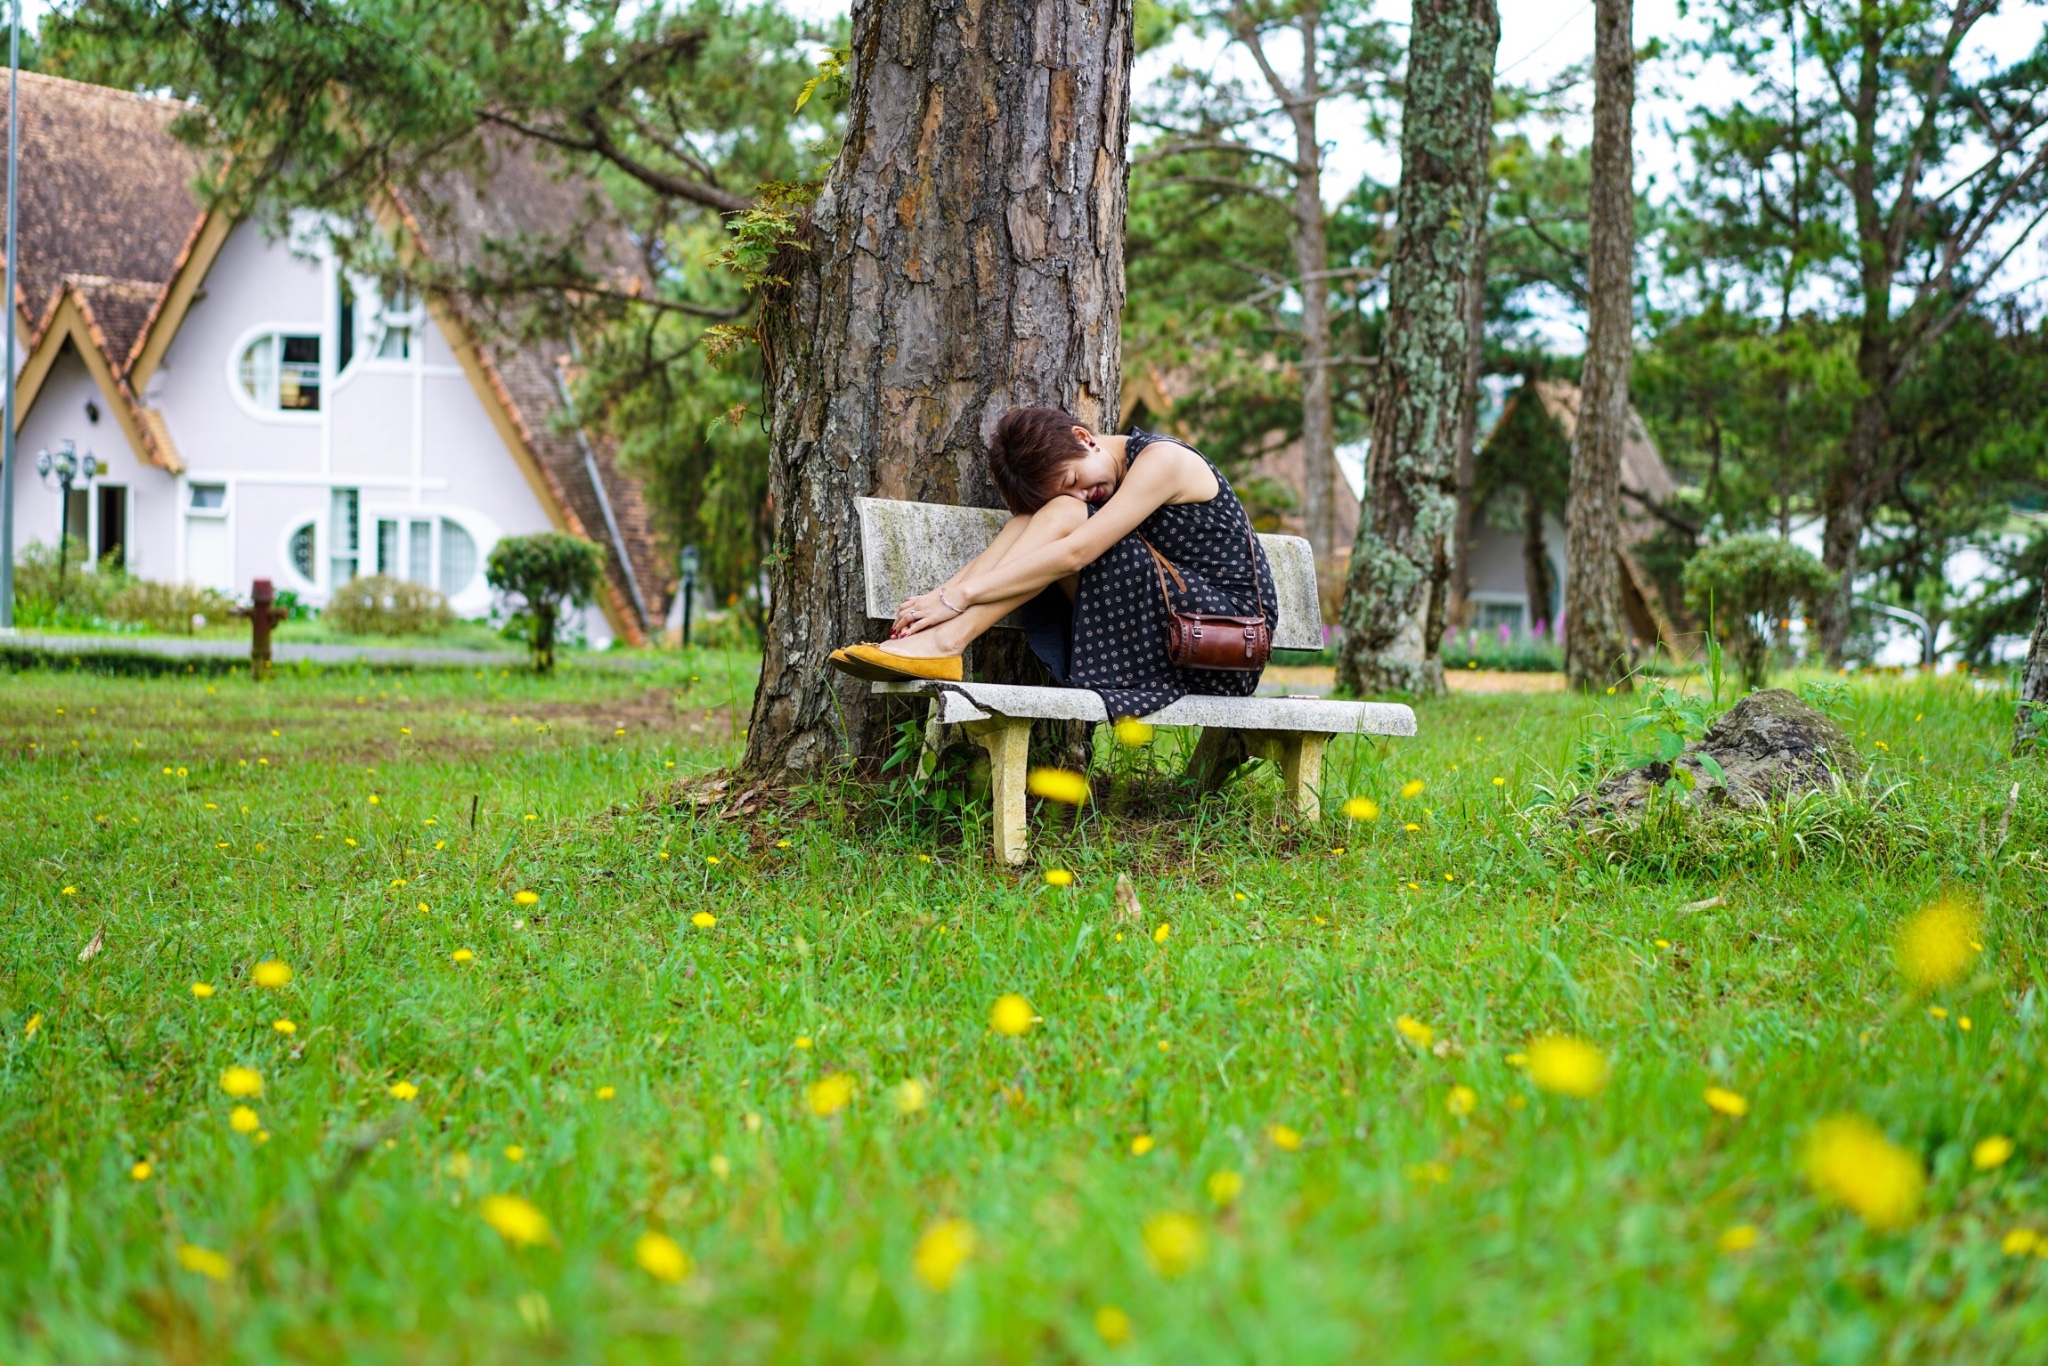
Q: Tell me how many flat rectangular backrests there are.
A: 1